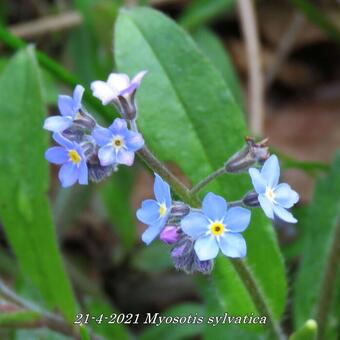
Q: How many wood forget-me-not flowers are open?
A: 7